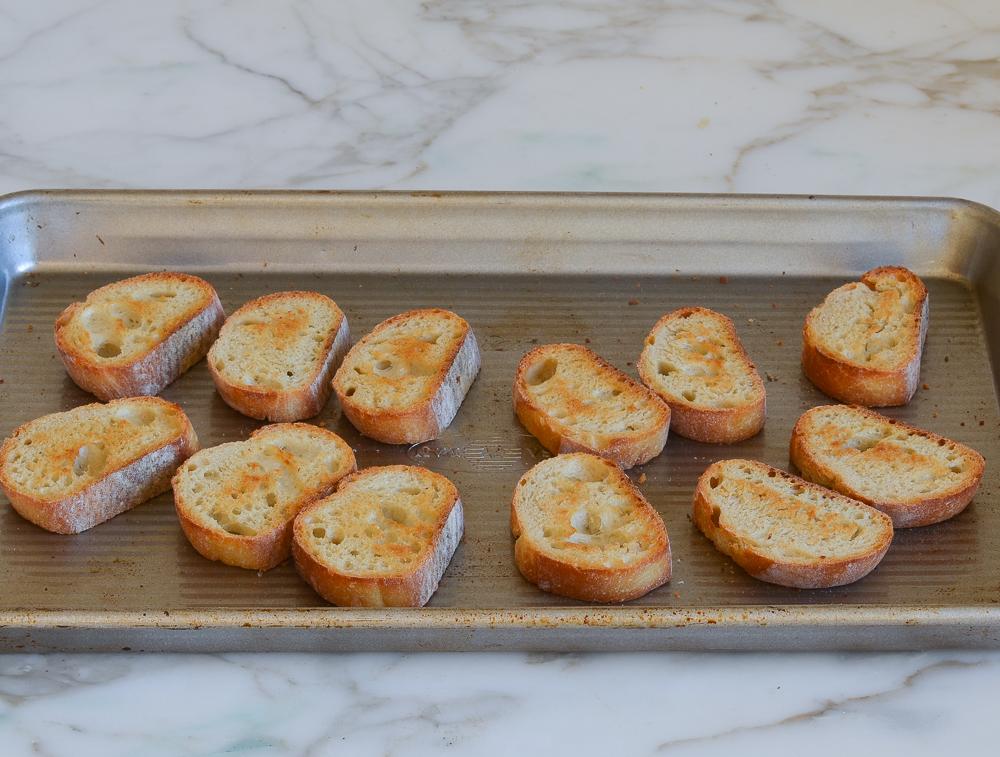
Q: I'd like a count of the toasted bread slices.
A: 12